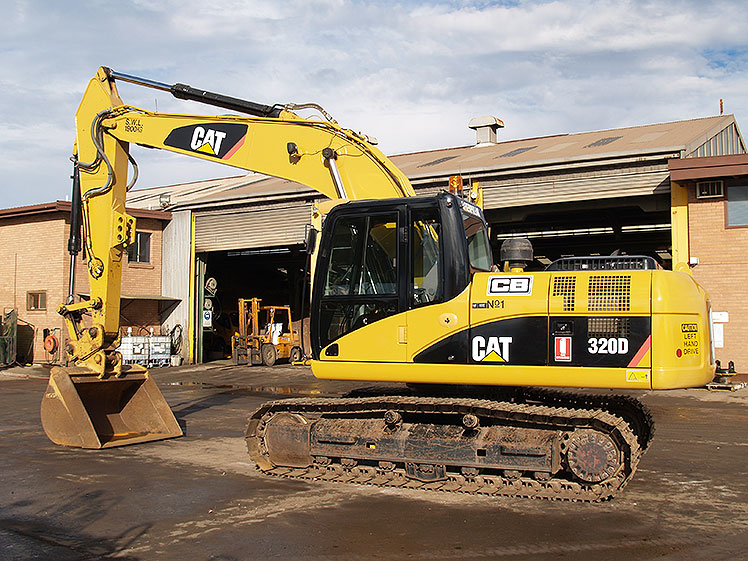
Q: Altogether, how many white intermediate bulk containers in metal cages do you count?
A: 2